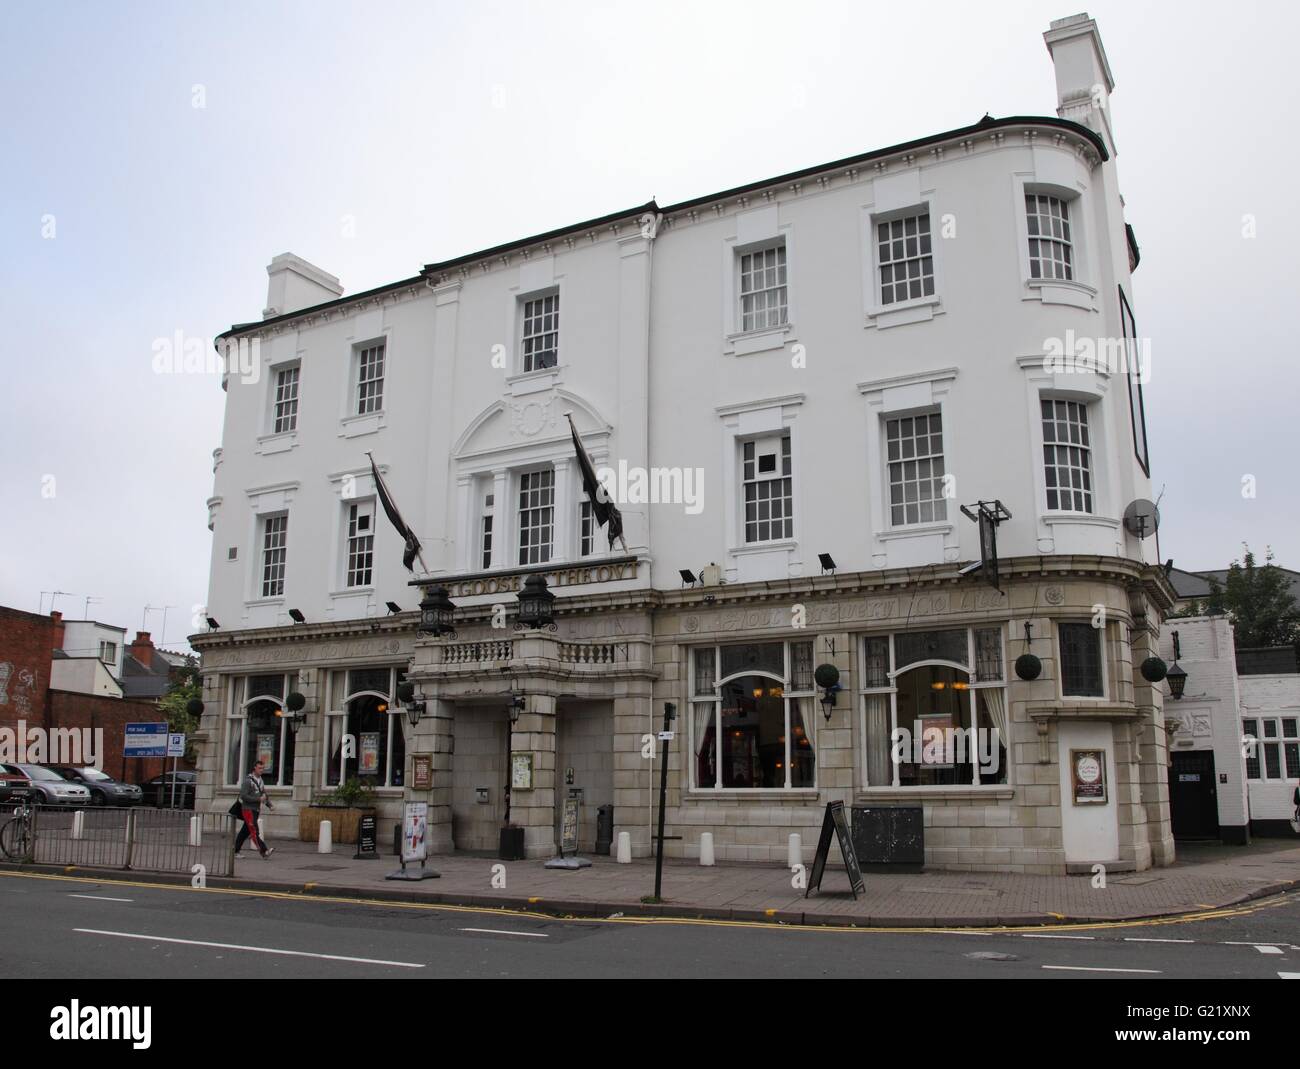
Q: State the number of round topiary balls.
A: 6